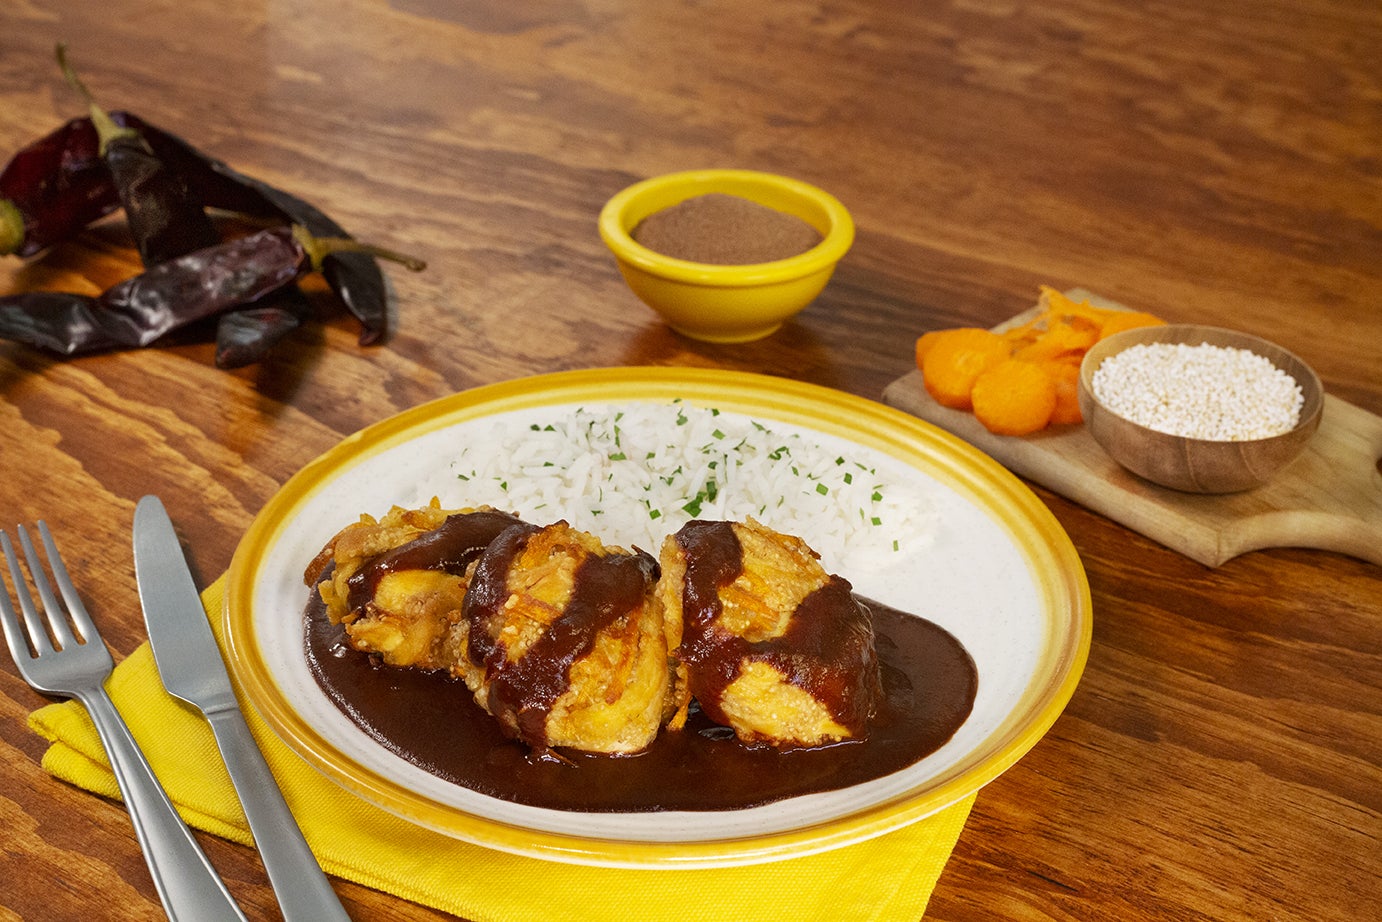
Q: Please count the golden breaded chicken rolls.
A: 3